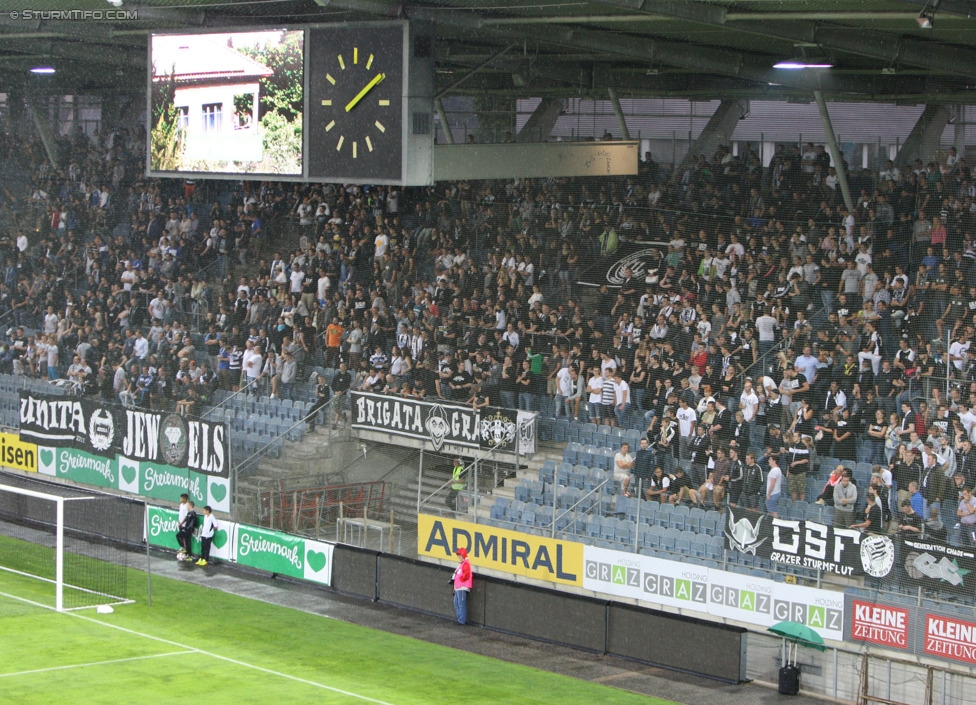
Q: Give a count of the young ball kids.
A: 3